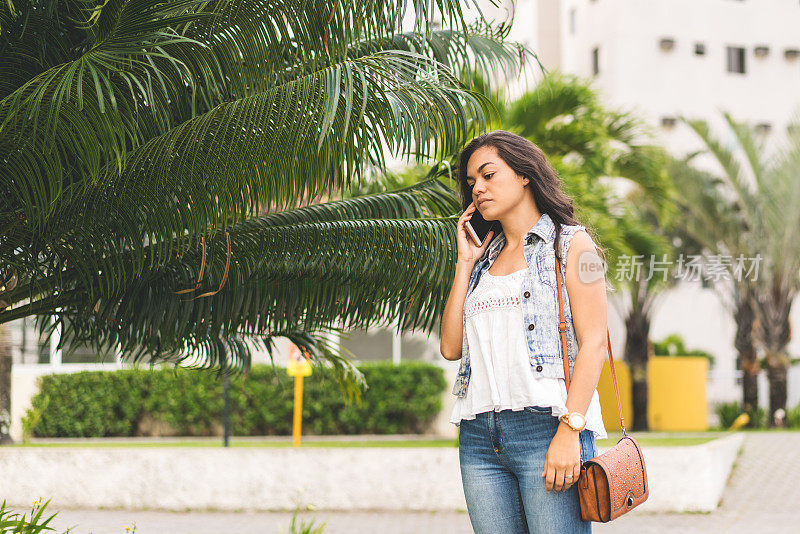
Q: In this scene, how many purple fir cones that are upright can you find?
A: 0